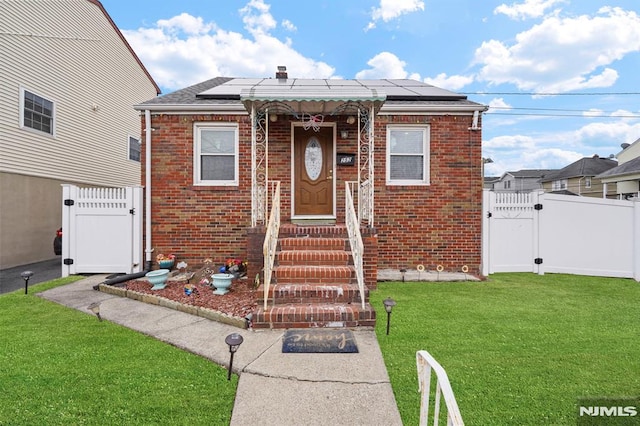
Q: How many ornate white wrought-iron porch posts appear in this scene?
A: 2